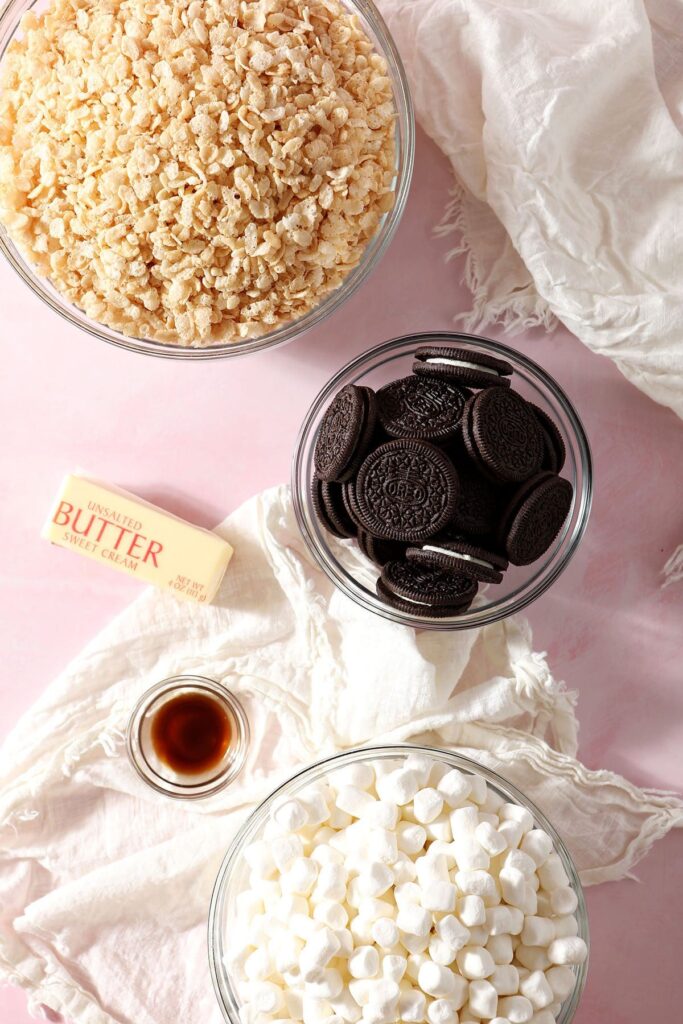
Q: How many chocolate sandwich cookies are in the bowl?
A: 12